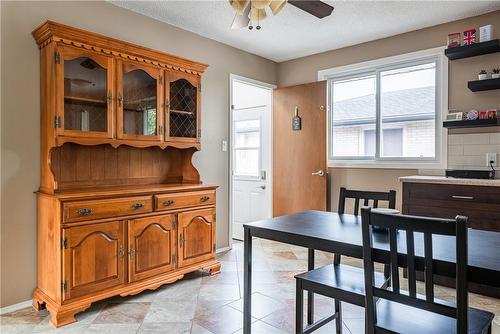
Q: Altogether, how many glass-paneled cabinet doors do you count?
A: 3